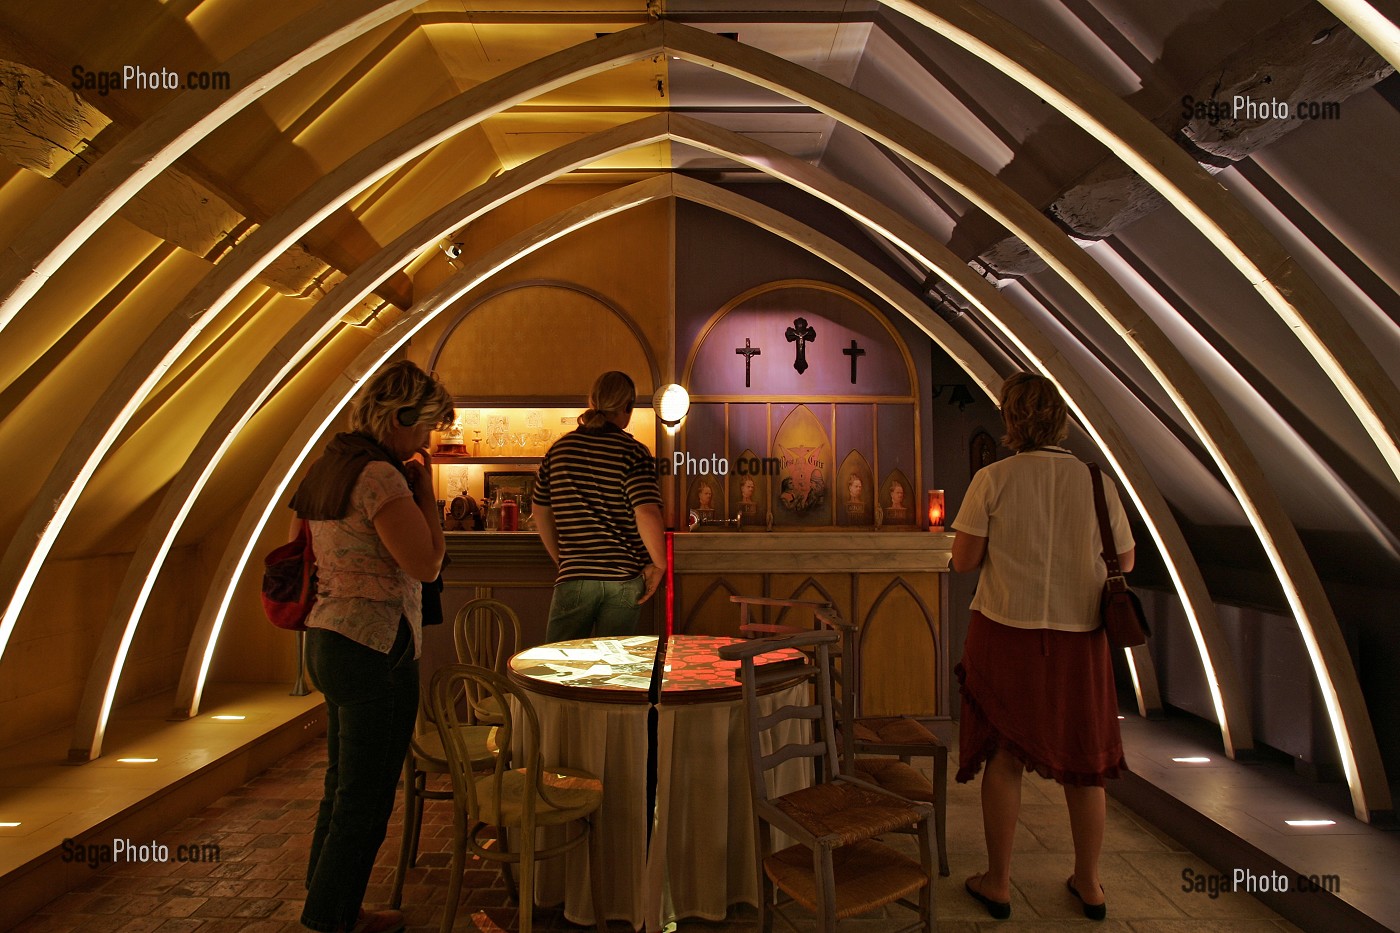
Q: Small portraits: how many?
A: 4